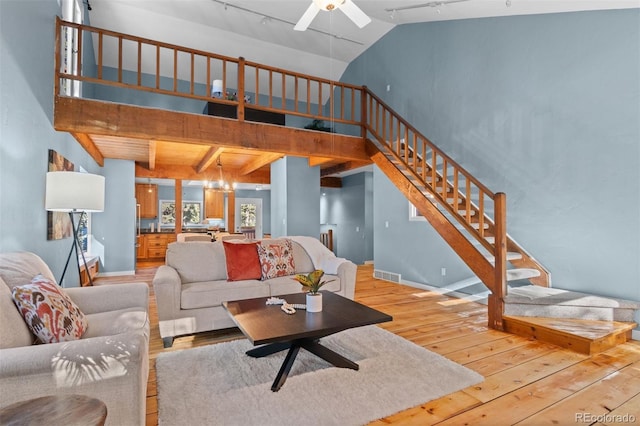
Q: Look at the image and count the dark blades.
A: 0